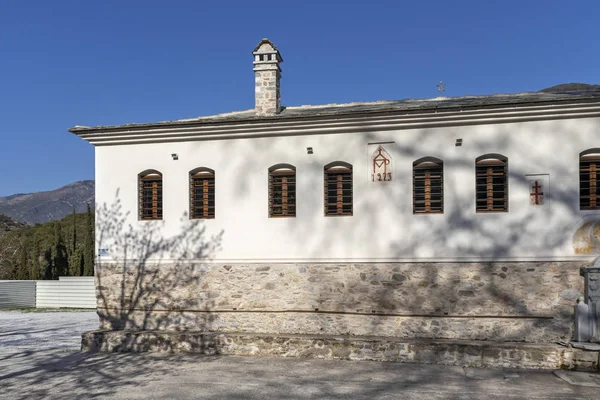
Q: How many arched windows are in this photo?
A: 7